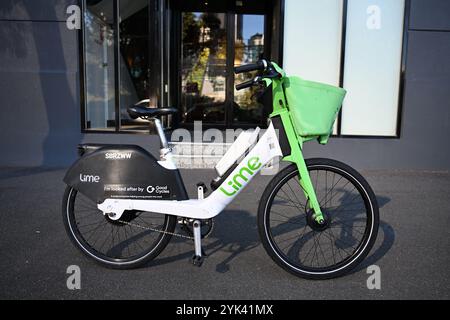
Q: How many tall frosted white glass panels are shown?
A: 2